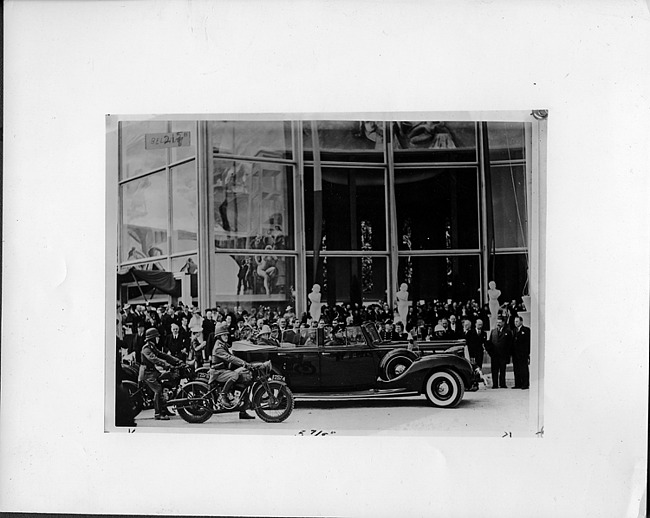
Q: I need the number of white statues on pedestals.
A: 3